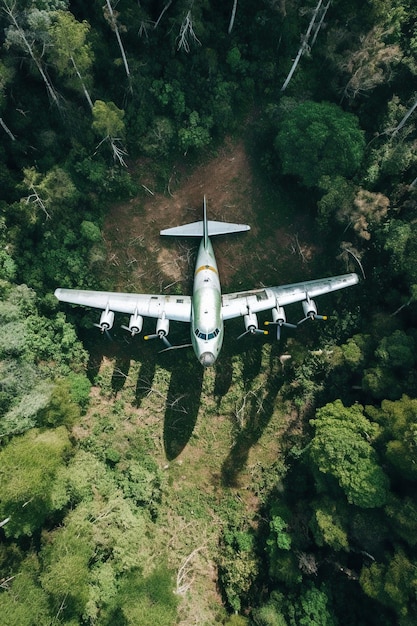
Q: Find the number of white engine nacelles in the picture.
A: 6